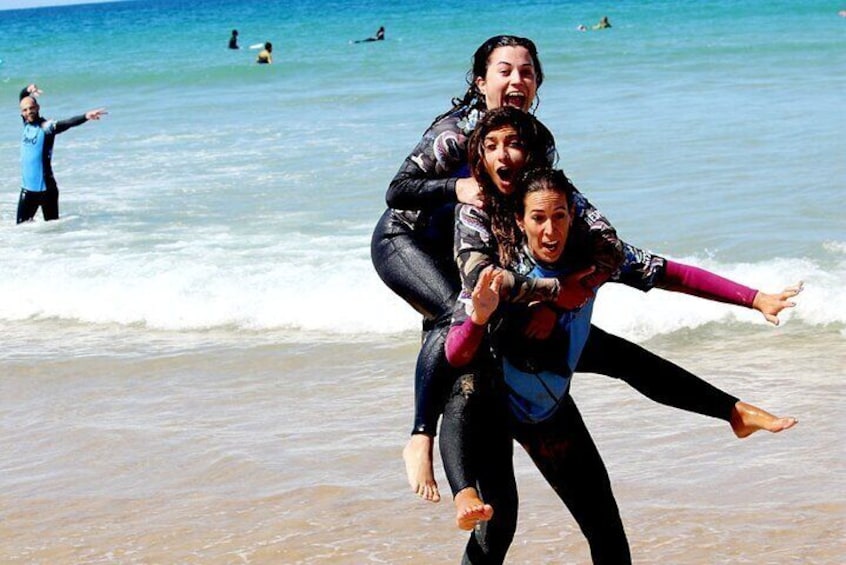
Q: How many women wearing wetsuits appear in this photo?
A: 3